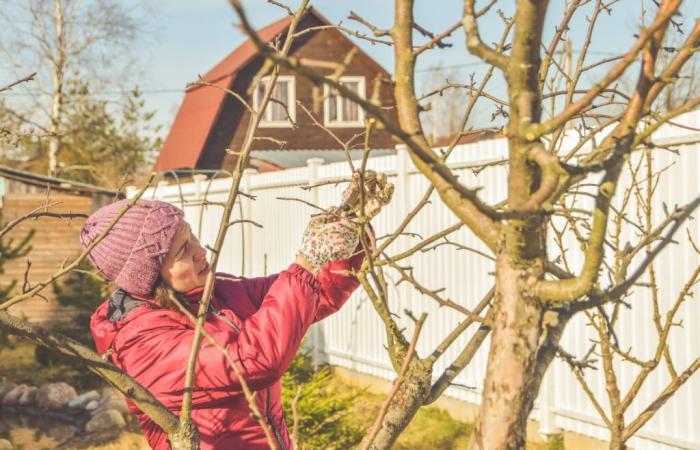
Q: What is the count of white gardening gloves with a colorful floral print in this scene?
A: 2